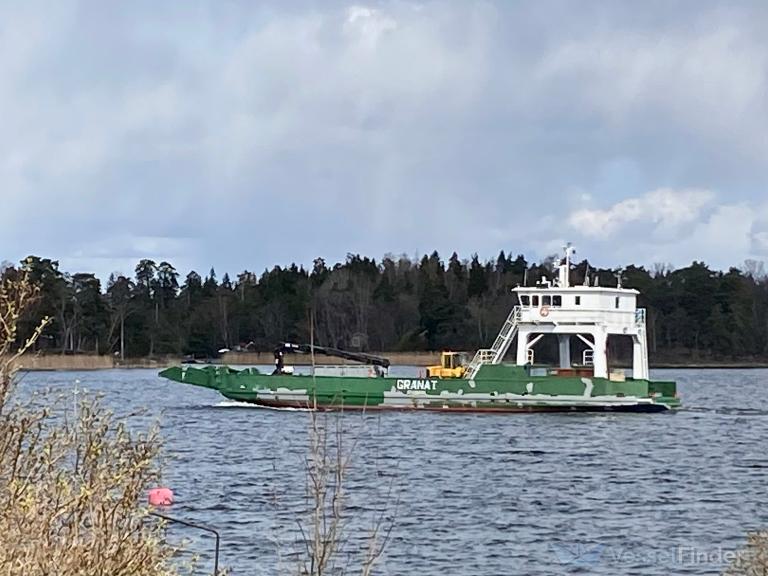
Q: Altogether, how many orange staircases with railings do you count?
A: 0